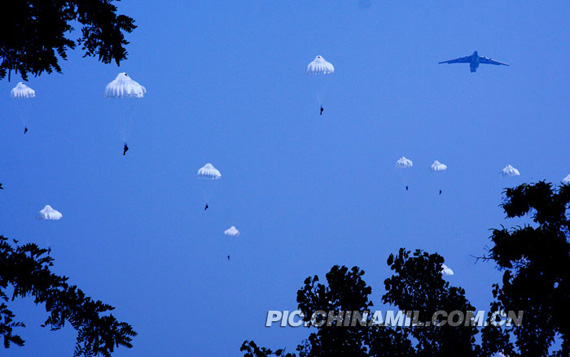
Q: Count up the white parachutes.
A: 11